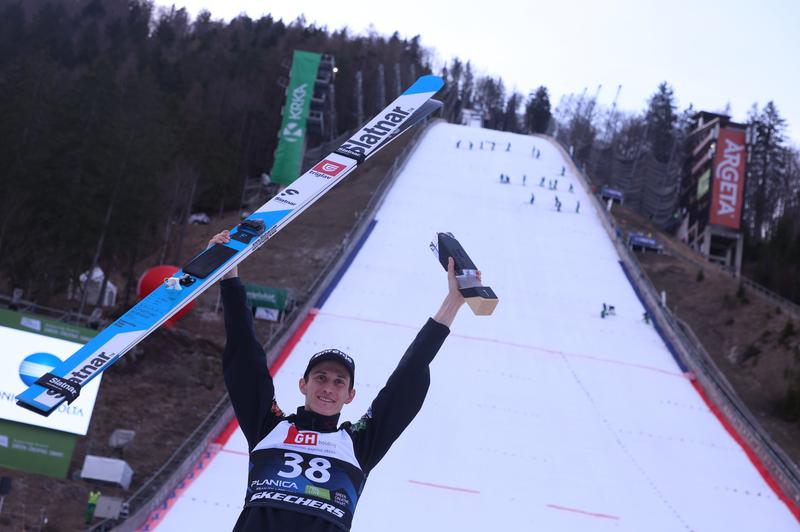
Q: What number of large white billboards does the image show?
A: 1